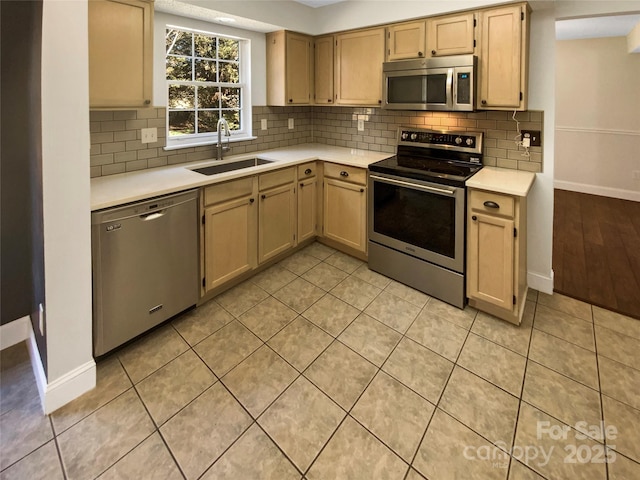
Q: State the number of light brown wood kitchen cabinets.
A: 12